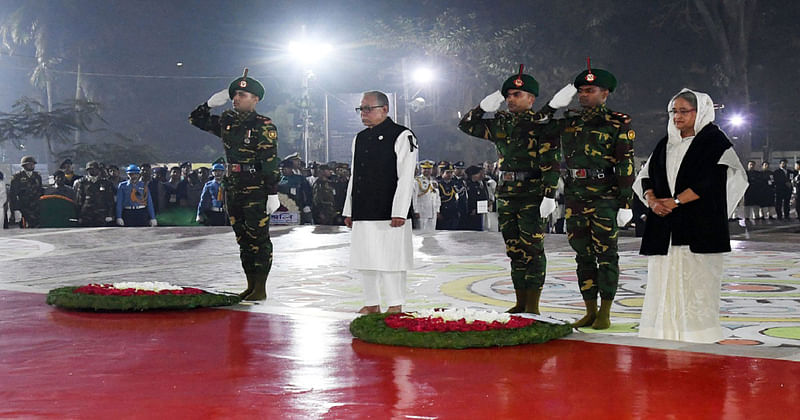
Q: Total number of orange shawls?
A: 0